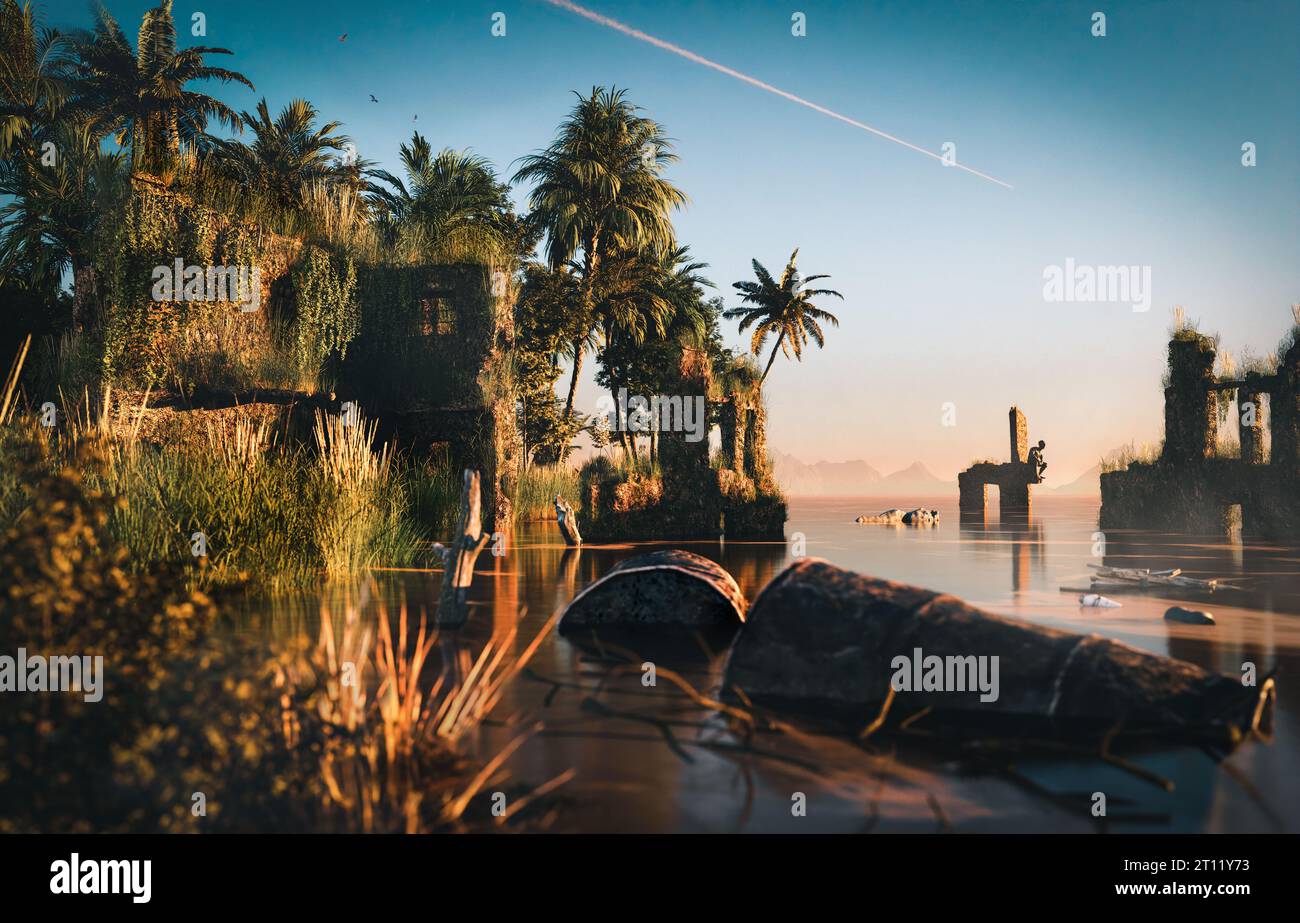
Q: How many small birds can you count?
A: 3